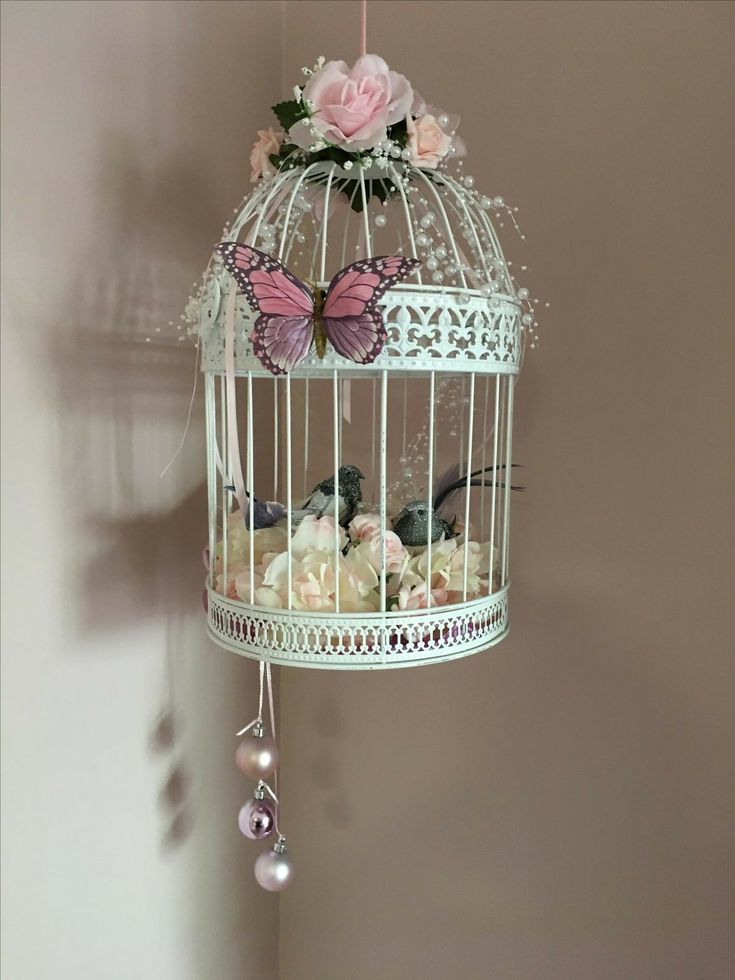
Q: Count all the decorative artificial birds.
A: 2